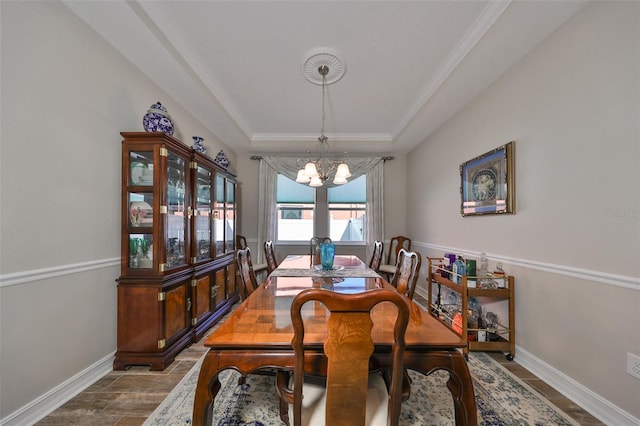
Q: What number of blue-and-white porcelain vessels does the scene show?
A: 3